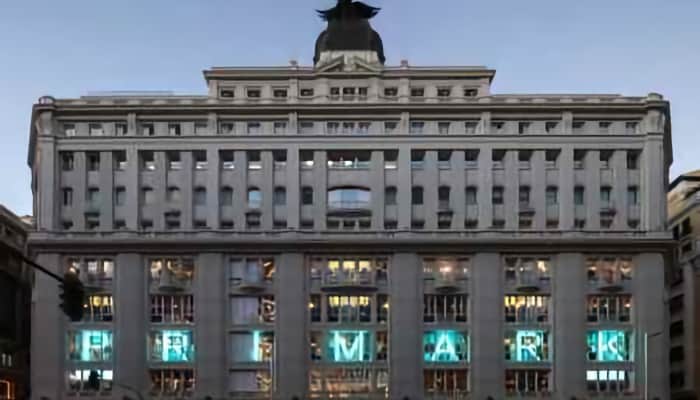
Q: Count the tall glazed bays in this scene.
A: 7